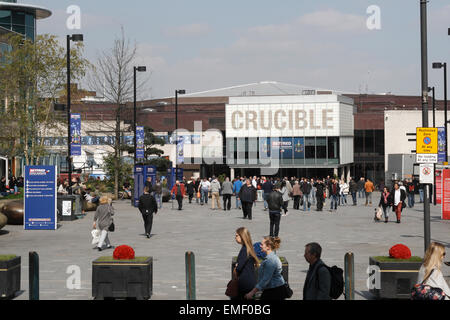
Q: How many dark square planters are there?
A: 4